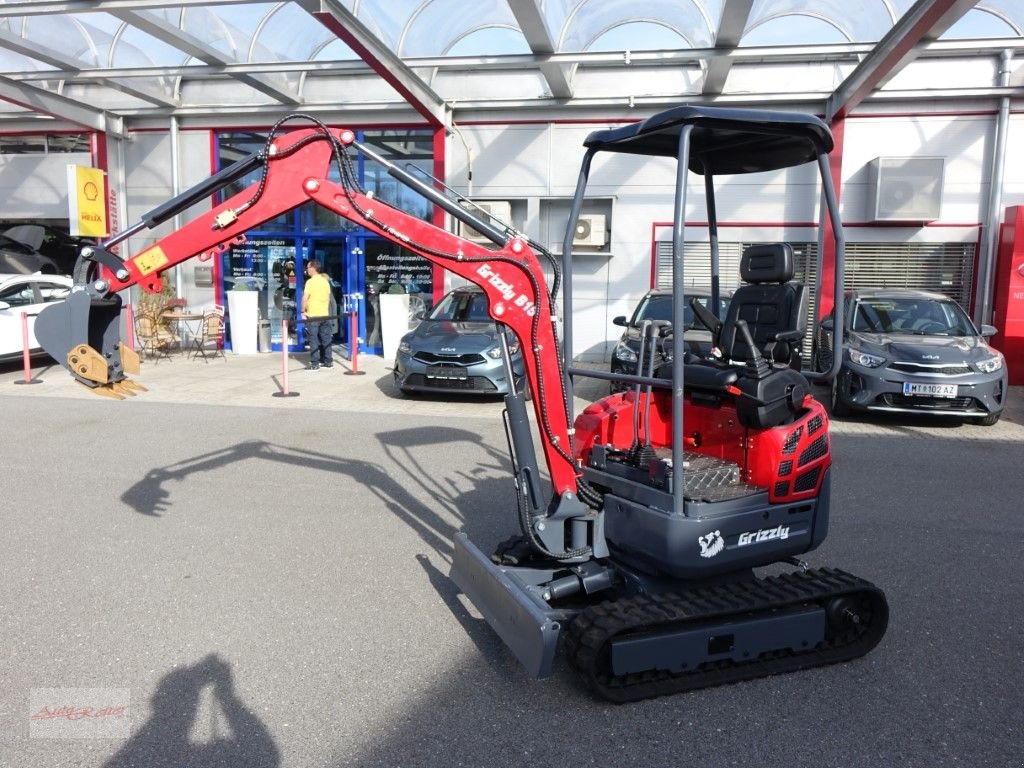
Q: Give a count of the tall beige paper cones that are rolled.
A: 0